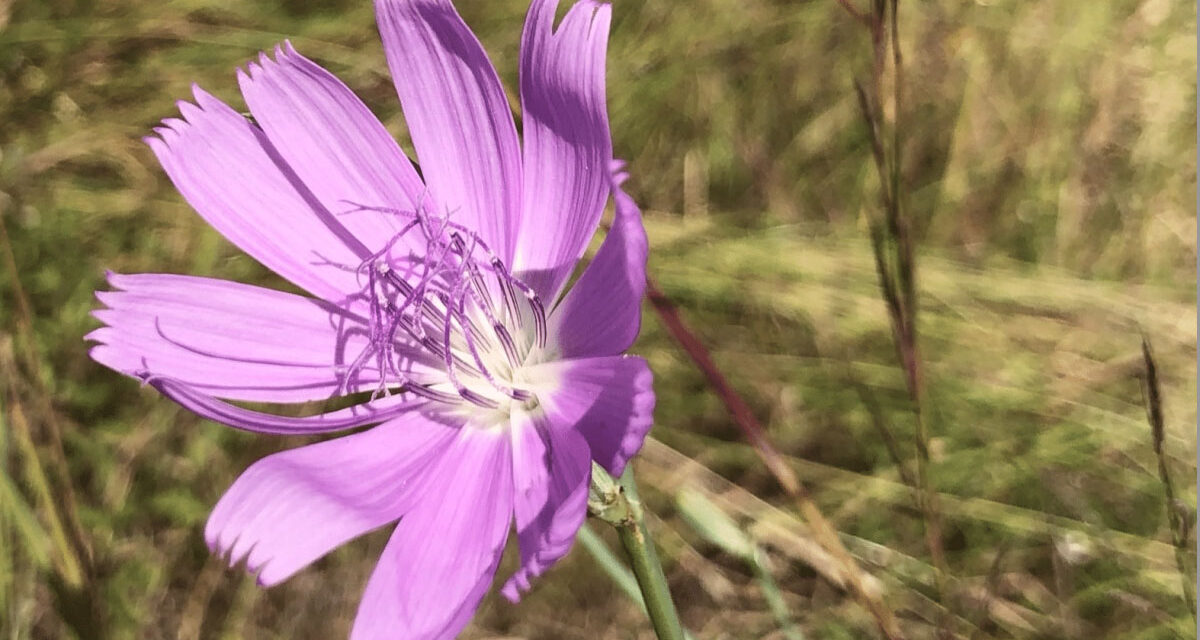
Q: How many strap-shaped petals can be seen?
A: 11